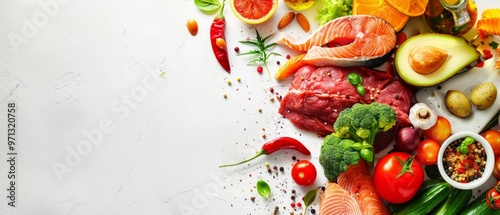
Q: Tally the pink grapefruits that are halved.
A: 1